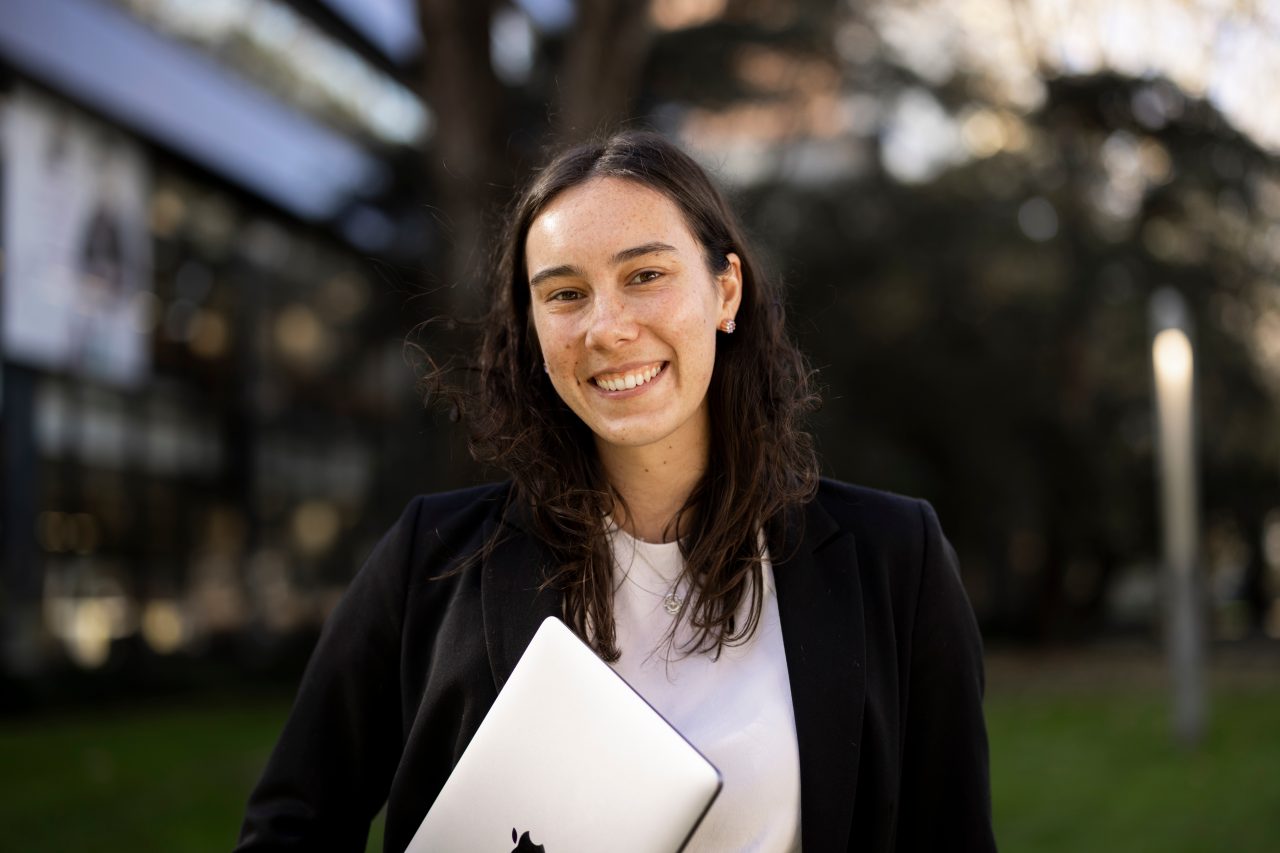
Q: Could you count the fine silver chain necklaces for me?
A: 1